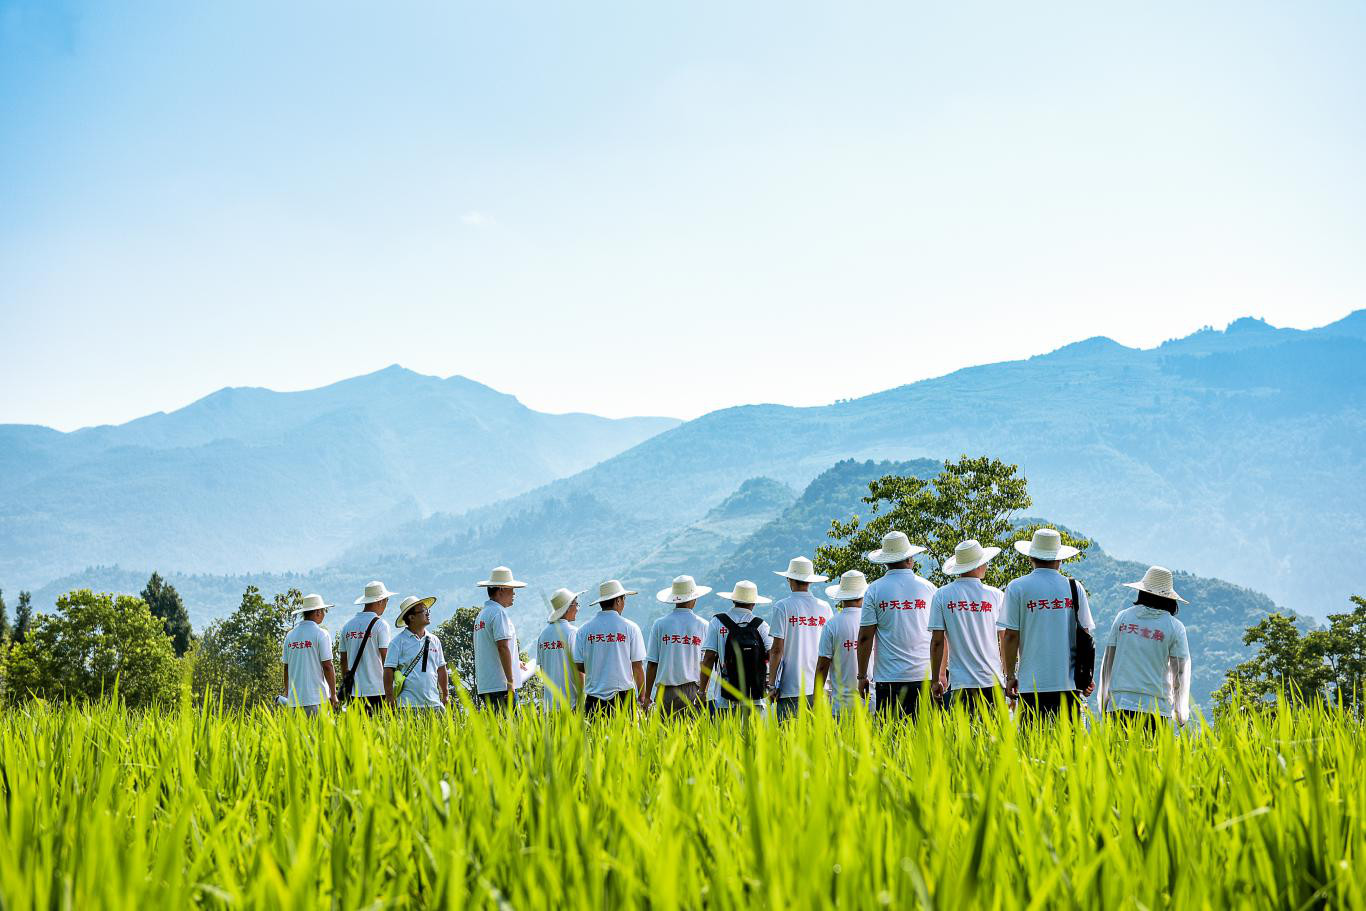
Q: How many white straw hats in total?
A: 14